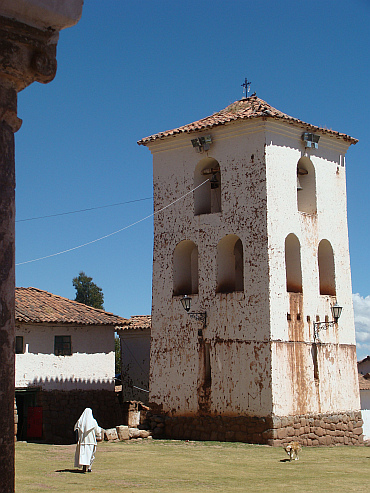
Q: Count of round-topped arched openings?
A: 6